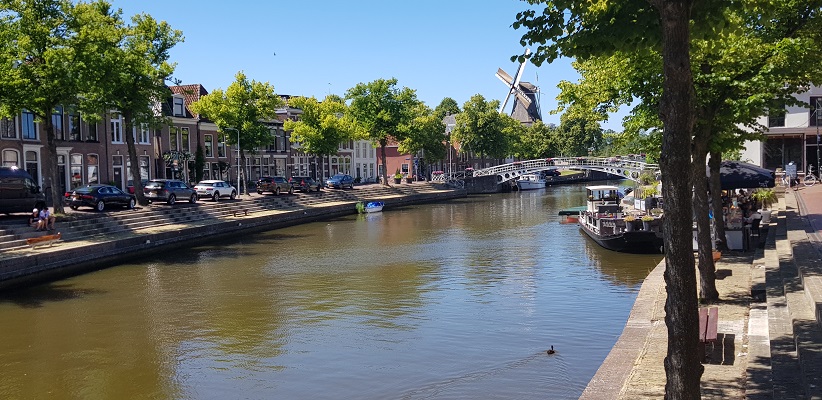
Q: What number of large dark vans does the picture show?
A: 1